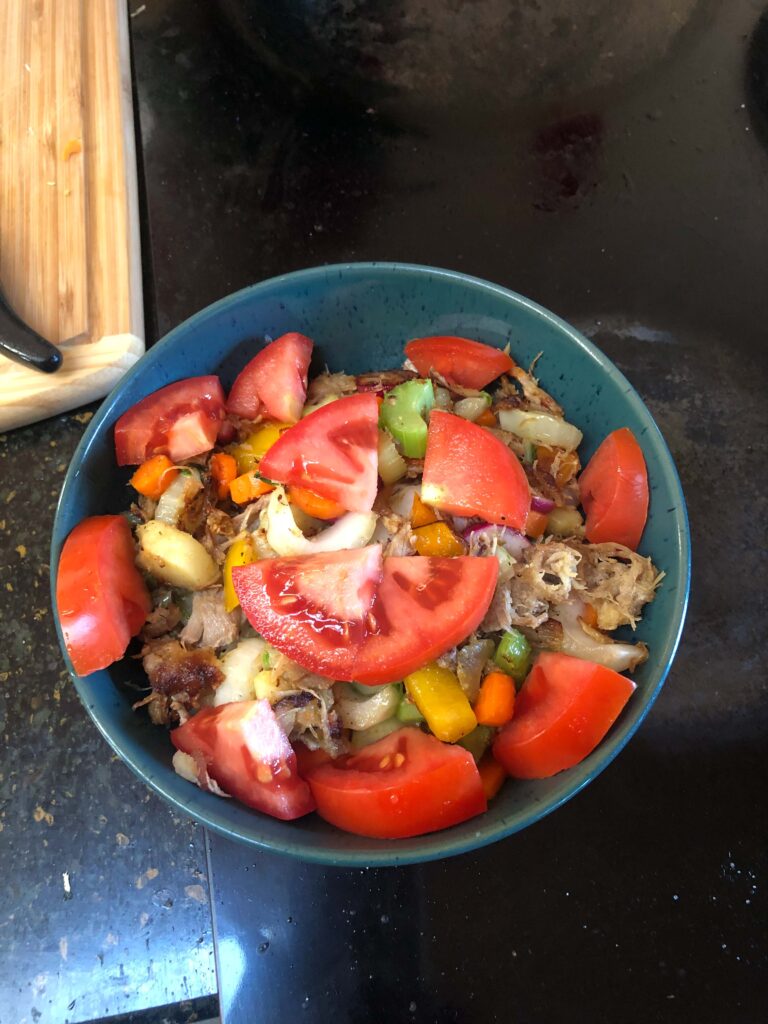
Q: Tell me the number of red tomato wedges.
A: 12